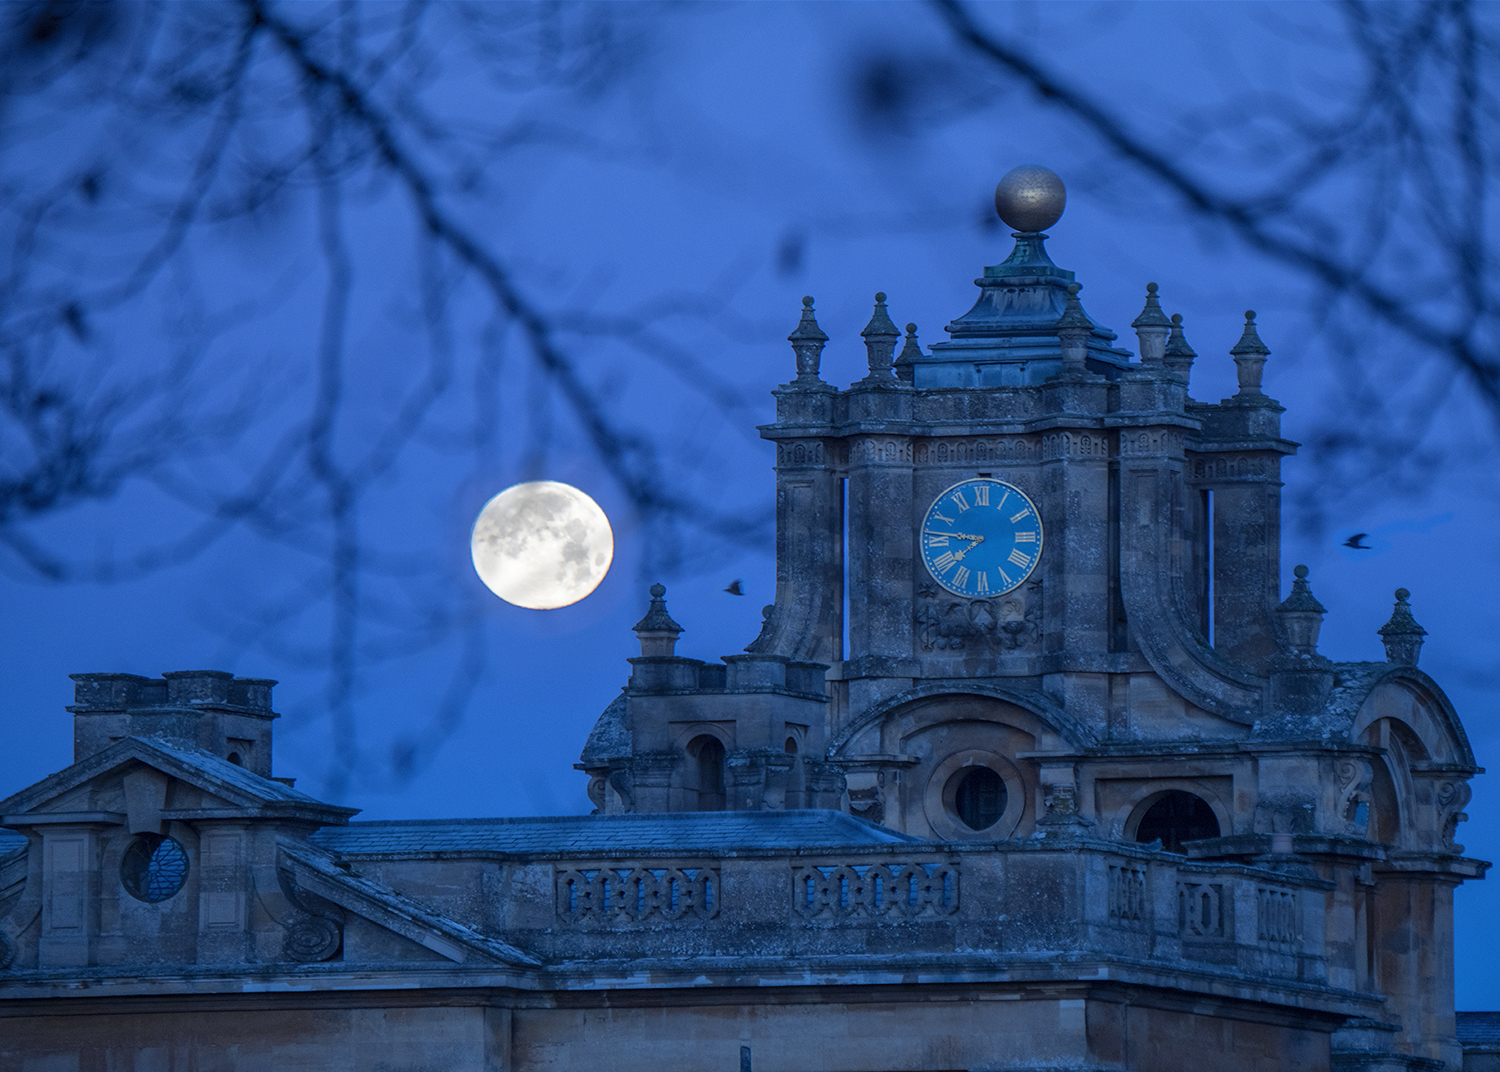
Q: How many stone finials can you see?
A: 11